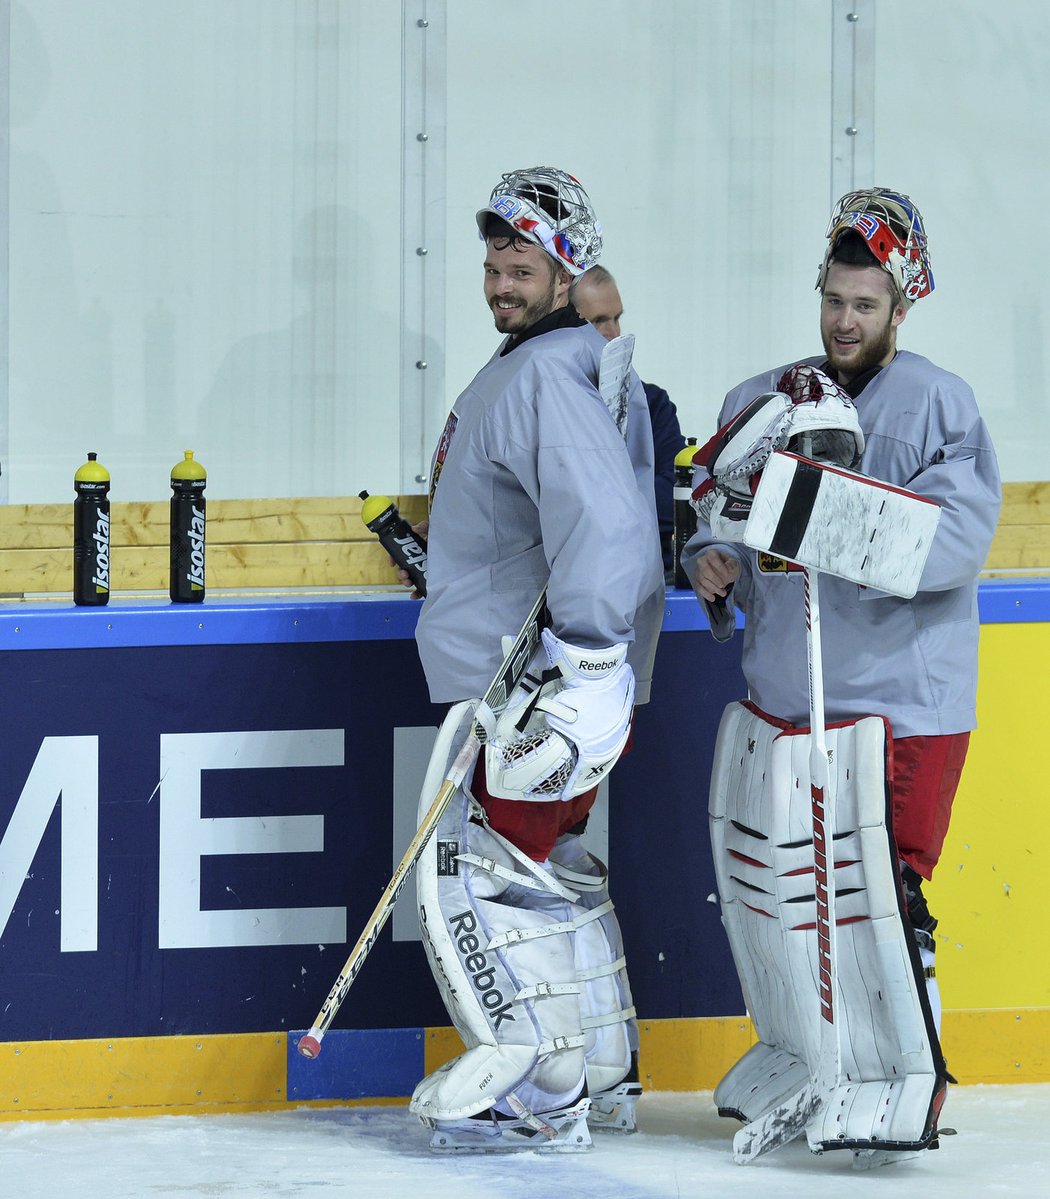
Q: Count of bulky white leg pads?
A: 4